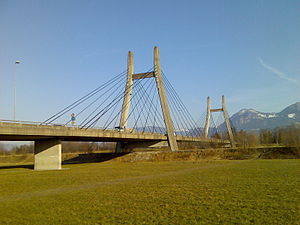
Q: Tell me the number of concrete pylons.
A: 2